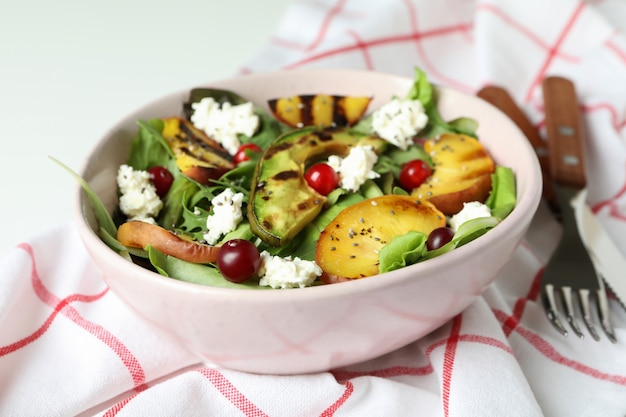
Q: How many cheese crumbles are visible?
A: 7